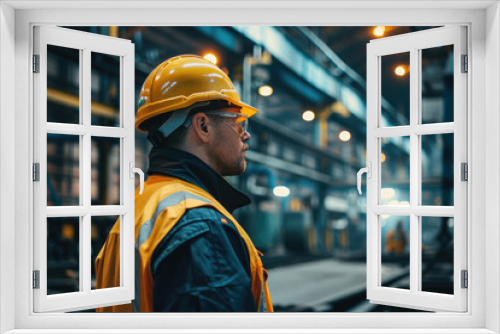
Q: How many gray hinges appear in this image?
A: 6